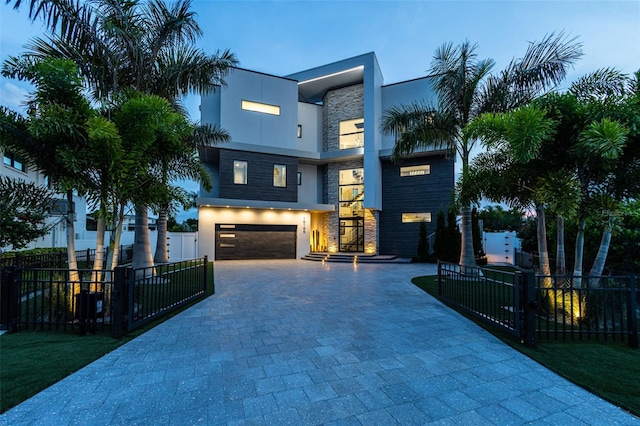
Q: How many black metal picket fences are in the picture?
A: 2